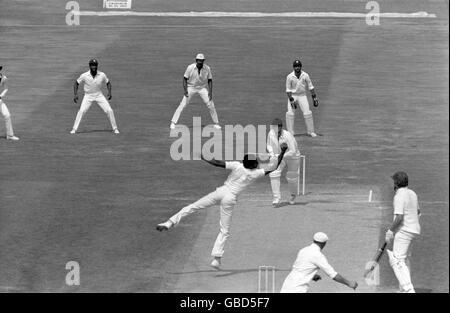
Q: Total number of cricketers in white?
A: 8